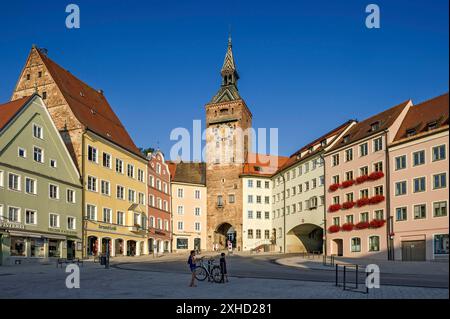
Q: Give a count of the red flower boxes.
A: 12